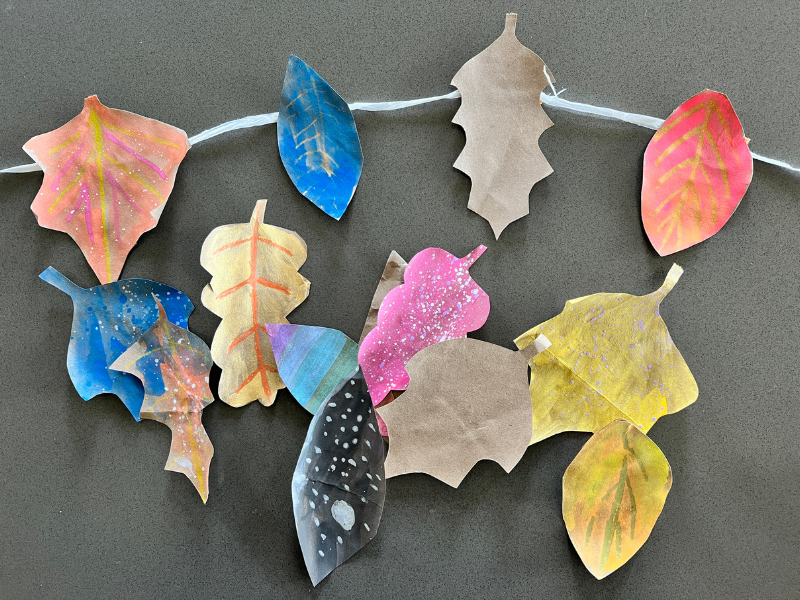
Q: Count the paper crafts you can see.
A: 14